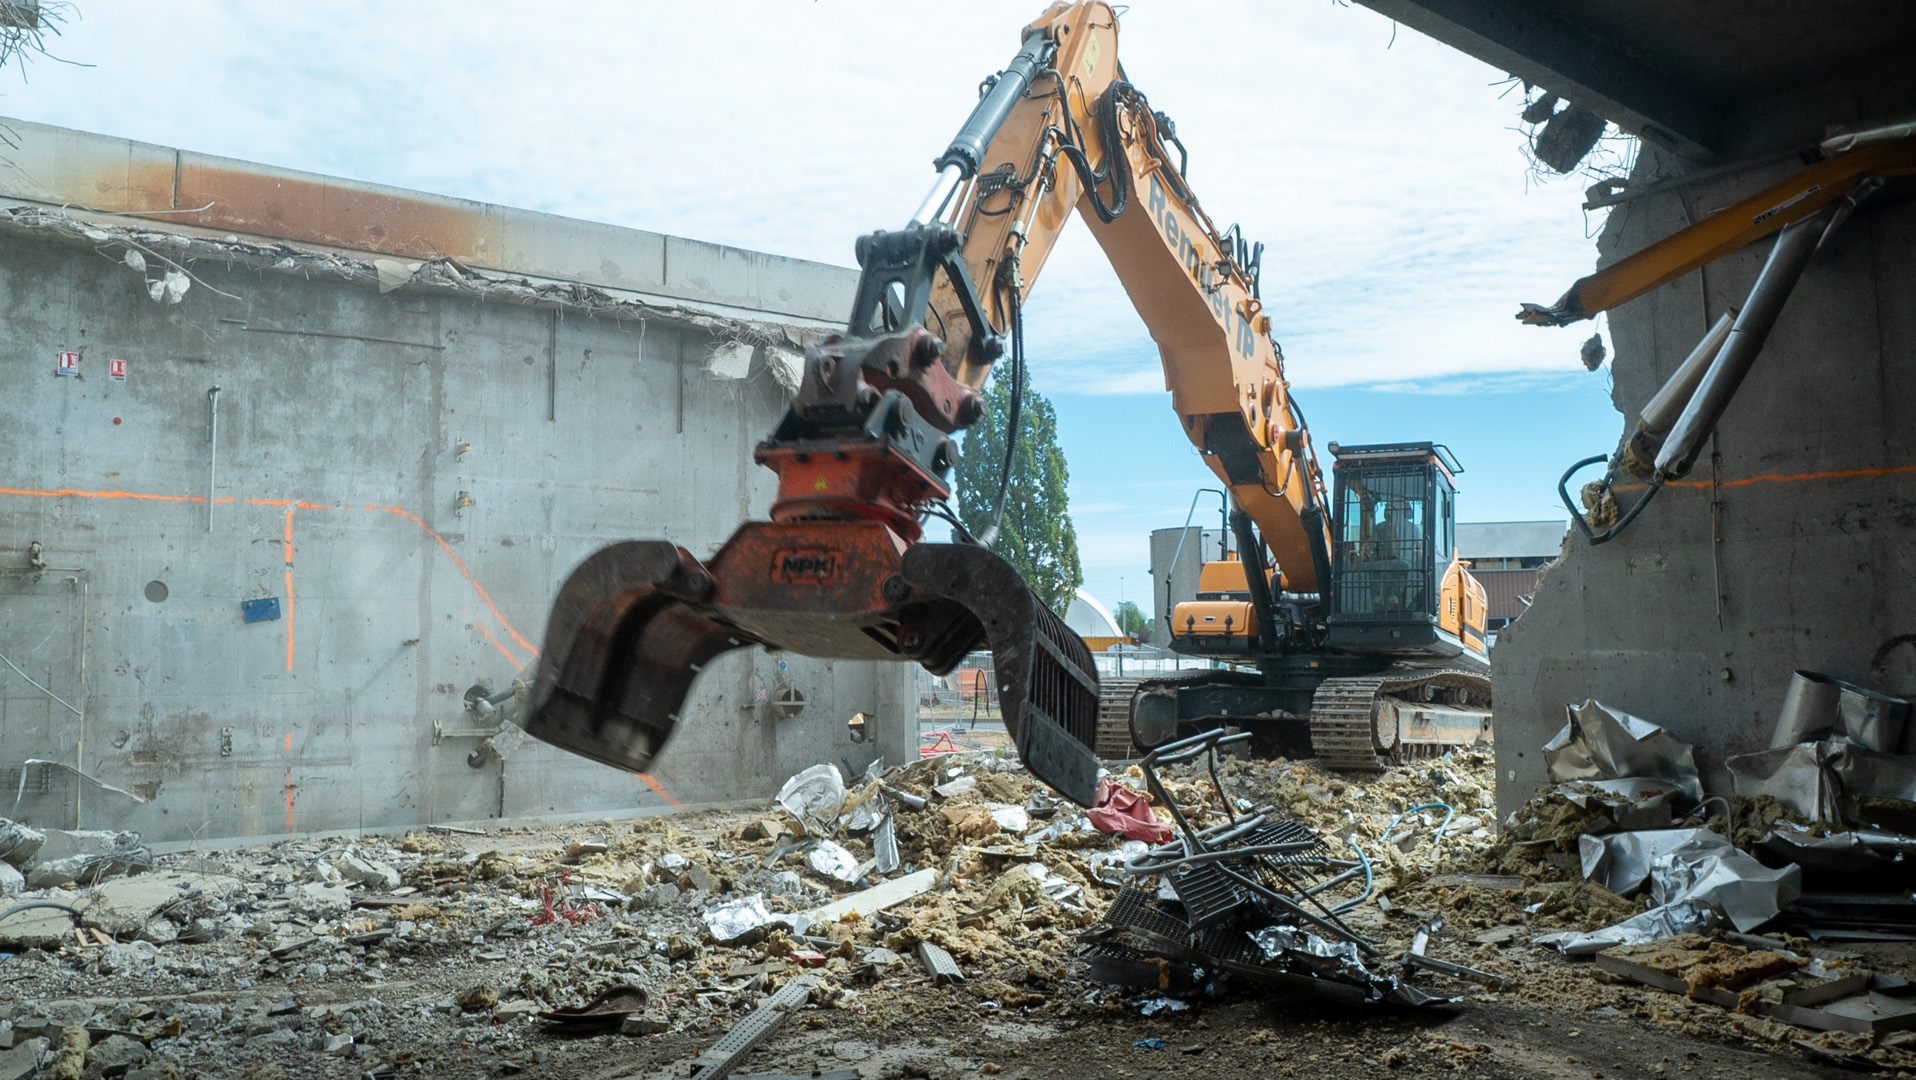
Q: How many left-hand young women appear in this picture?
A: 0